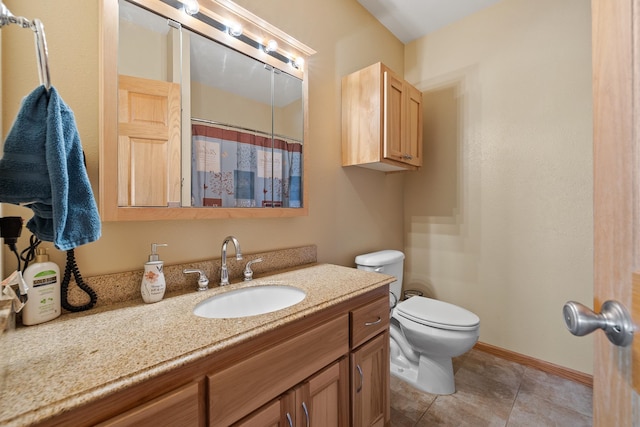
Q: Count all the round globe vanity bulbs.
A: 4